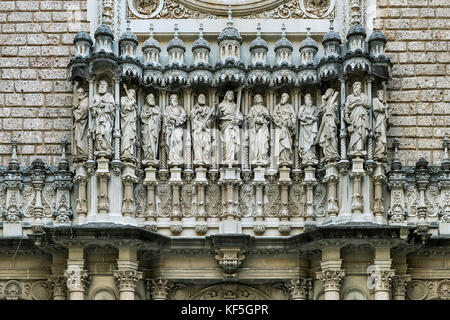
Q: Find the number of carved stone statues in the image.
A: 13